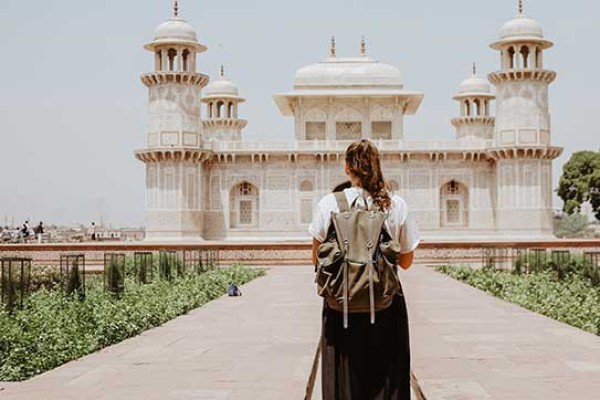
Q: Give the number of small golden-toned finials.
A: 6